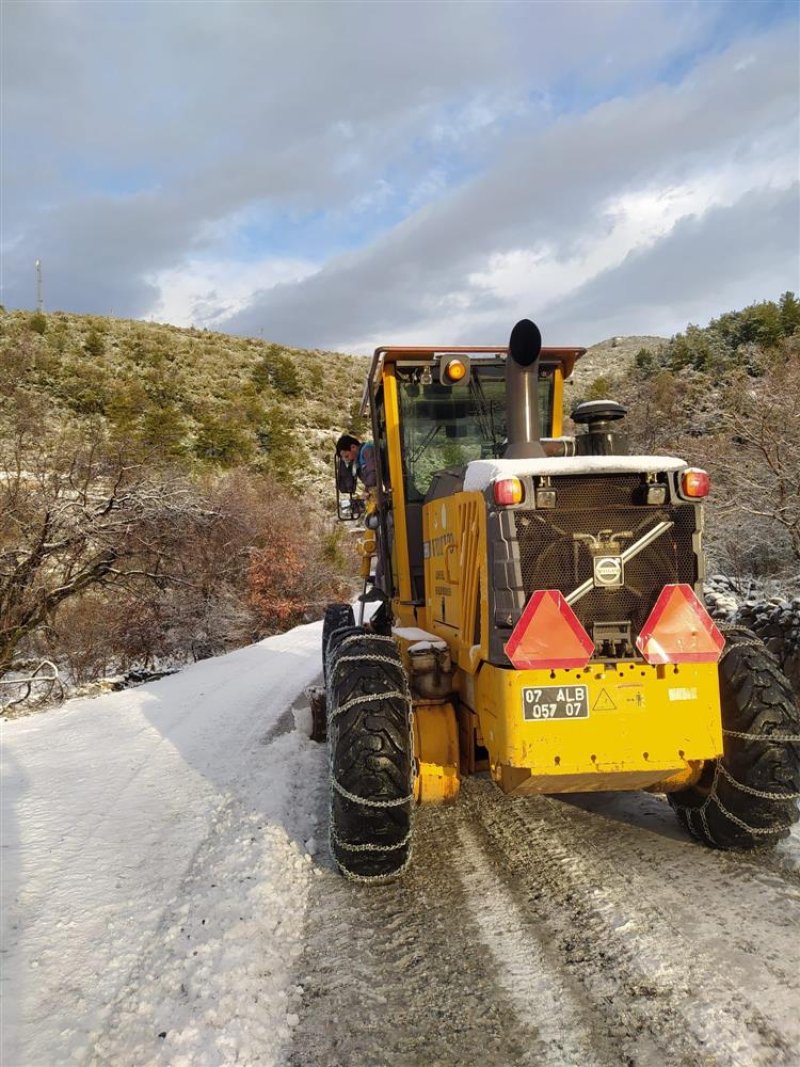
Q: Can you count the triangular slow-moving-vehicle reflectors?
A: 2